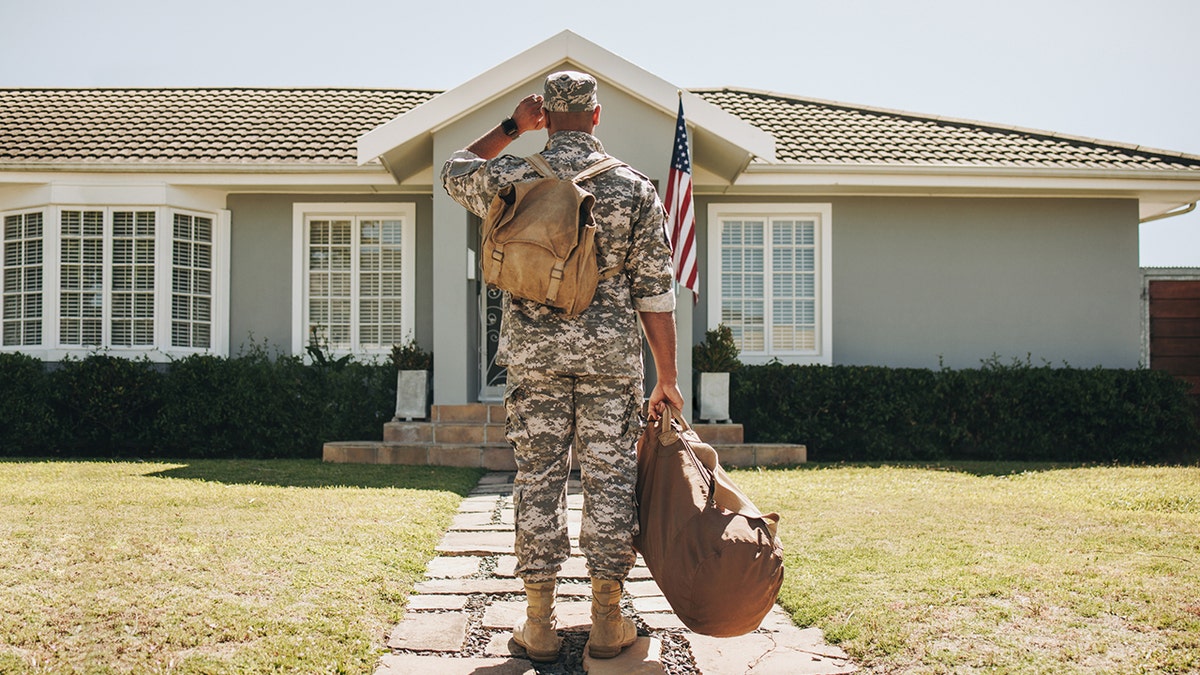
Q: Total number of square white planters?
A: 2